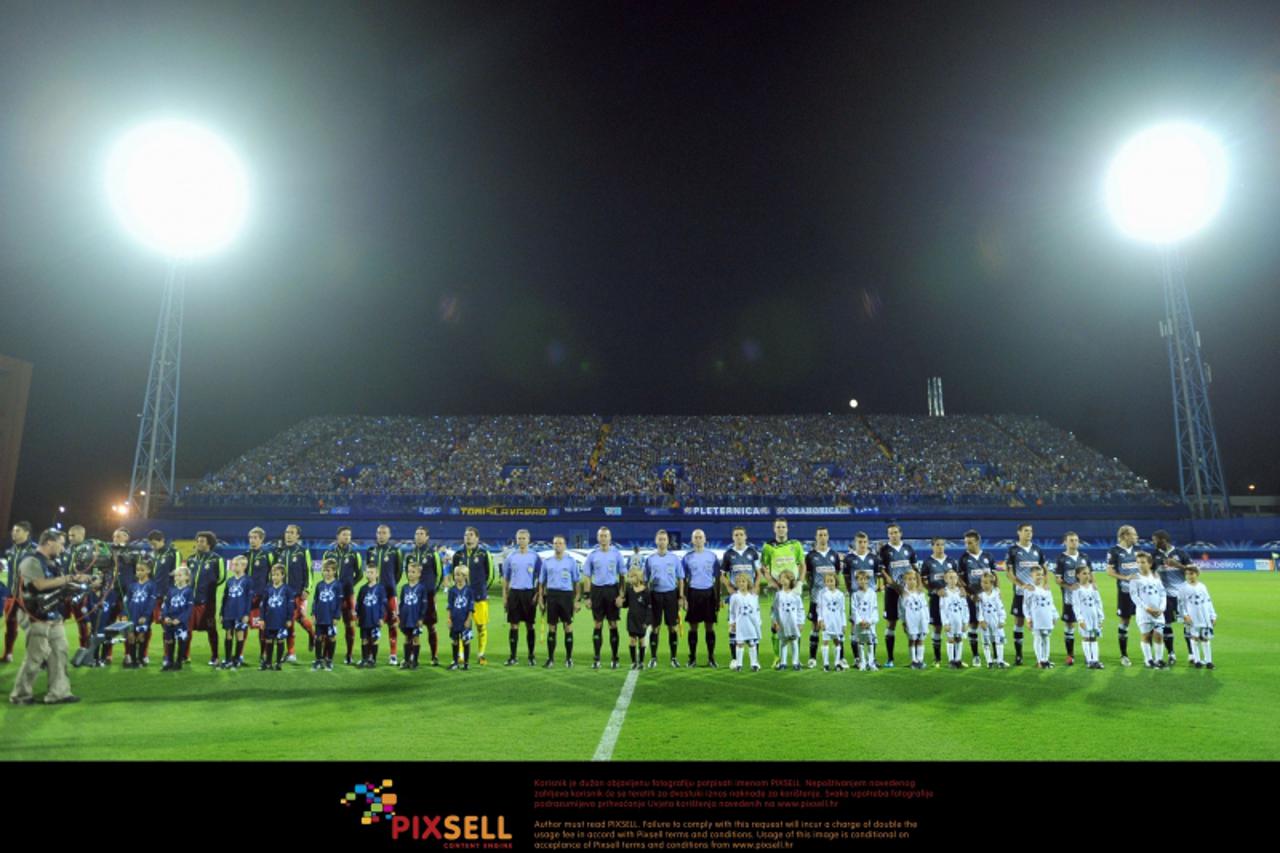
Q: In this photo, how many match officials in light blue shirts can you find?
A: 5